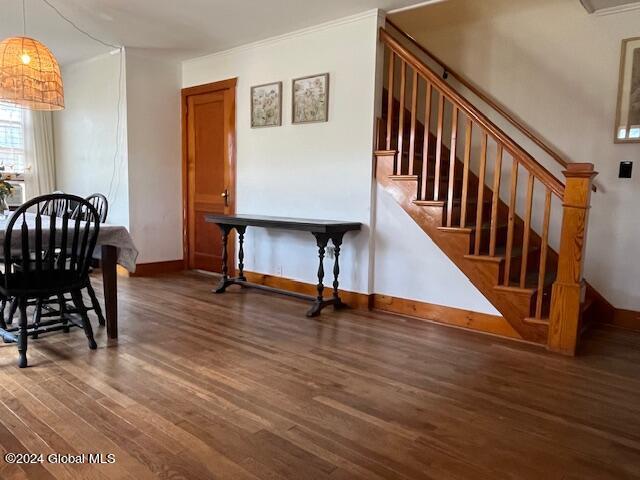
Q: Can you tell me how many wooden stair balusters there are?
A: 12